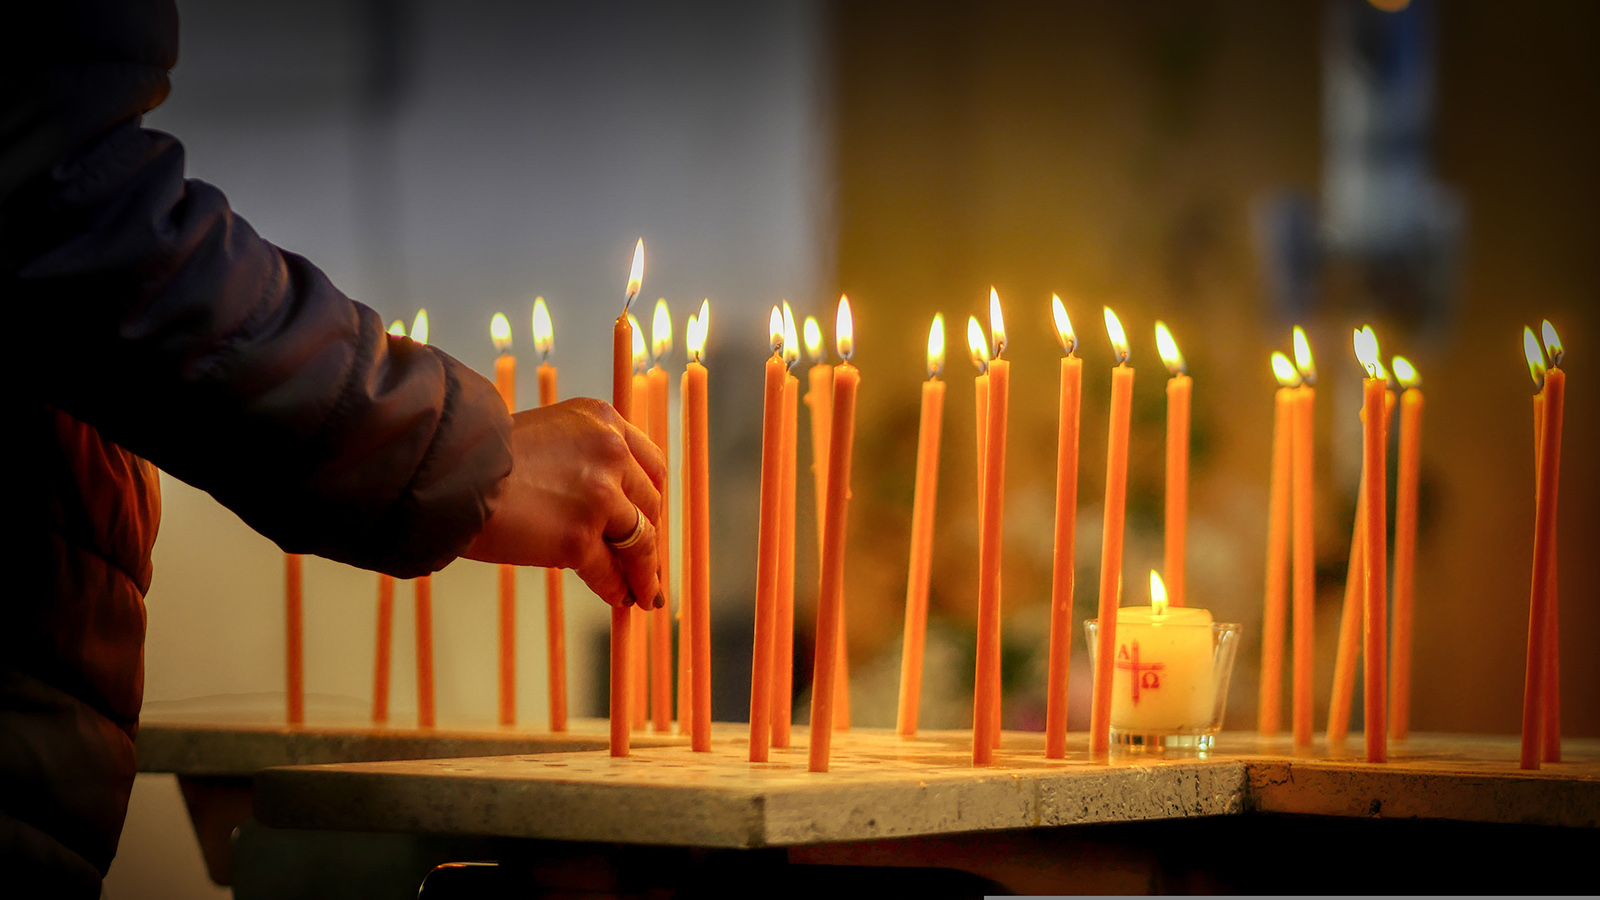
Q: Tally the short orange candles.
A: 0